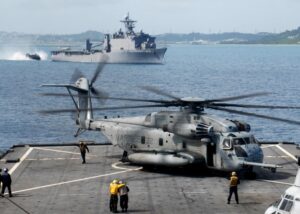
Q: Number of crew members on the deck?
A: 5